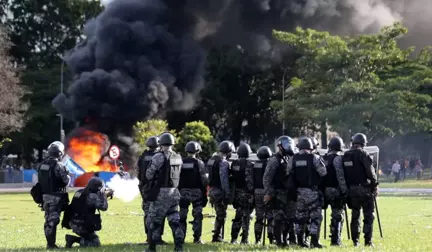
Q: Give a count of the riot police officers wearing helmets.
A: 13